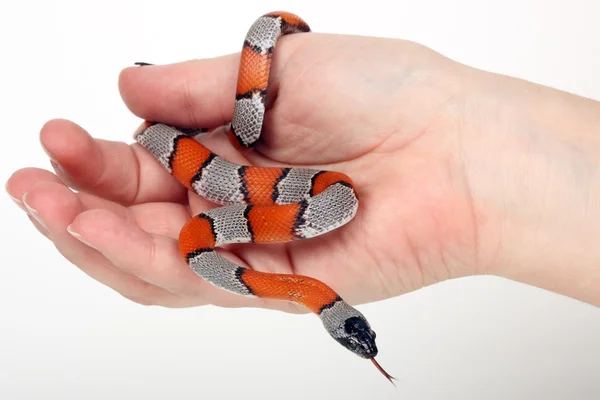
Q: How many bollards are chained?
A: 0